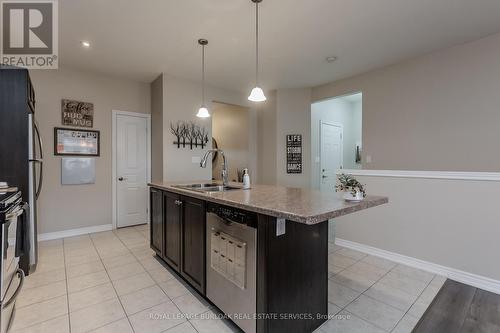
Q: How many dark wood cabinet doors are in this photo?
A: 3